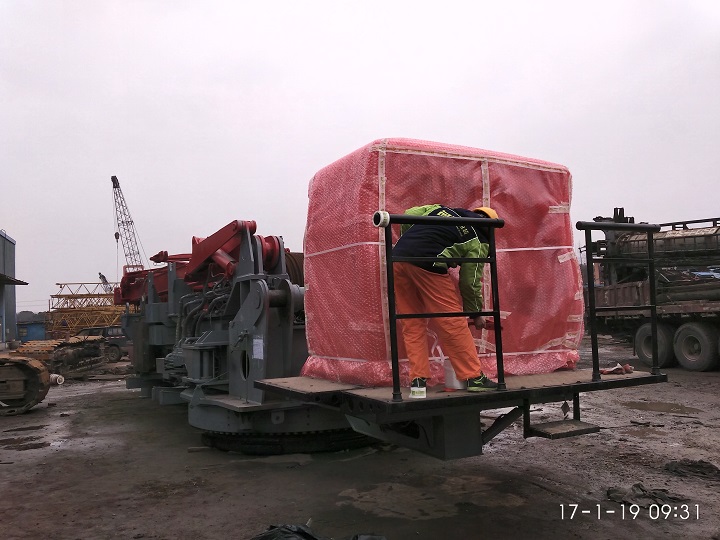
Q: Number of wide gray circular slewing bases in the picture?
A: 1